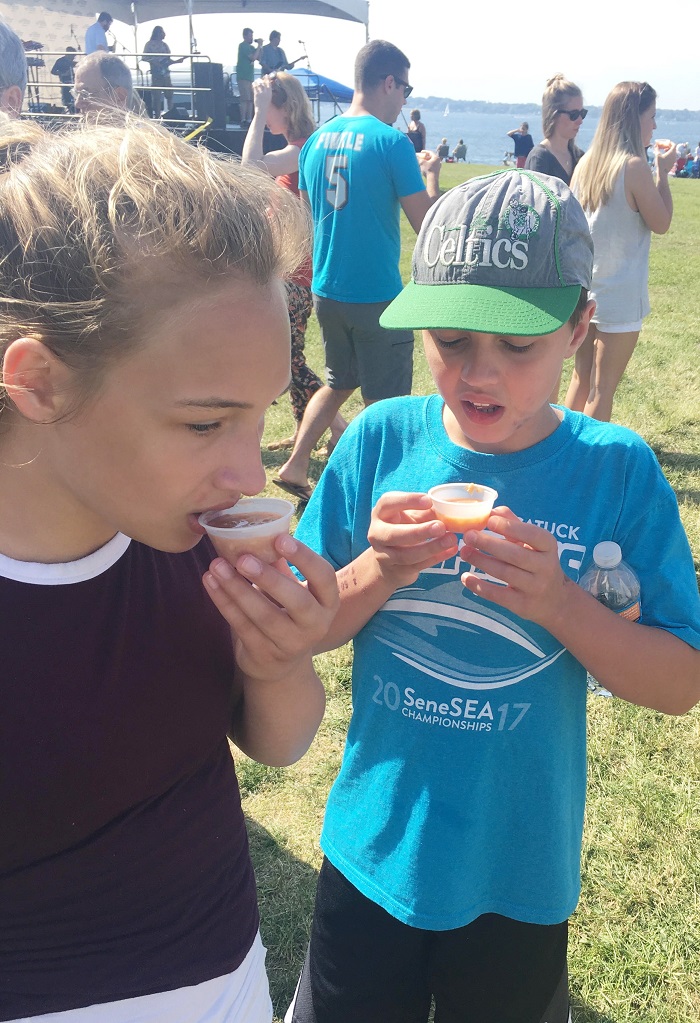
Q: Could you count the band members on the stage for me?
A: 5